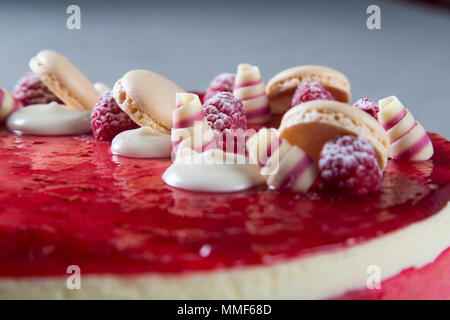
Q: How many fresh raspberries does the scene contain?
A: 7